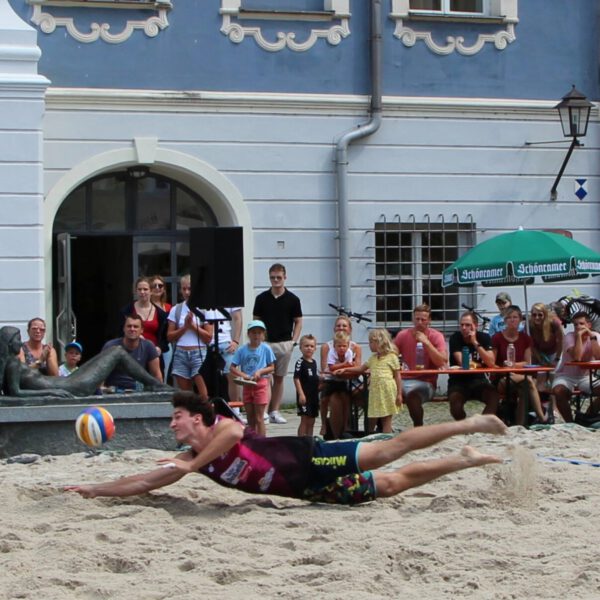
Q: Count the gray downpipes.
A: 1